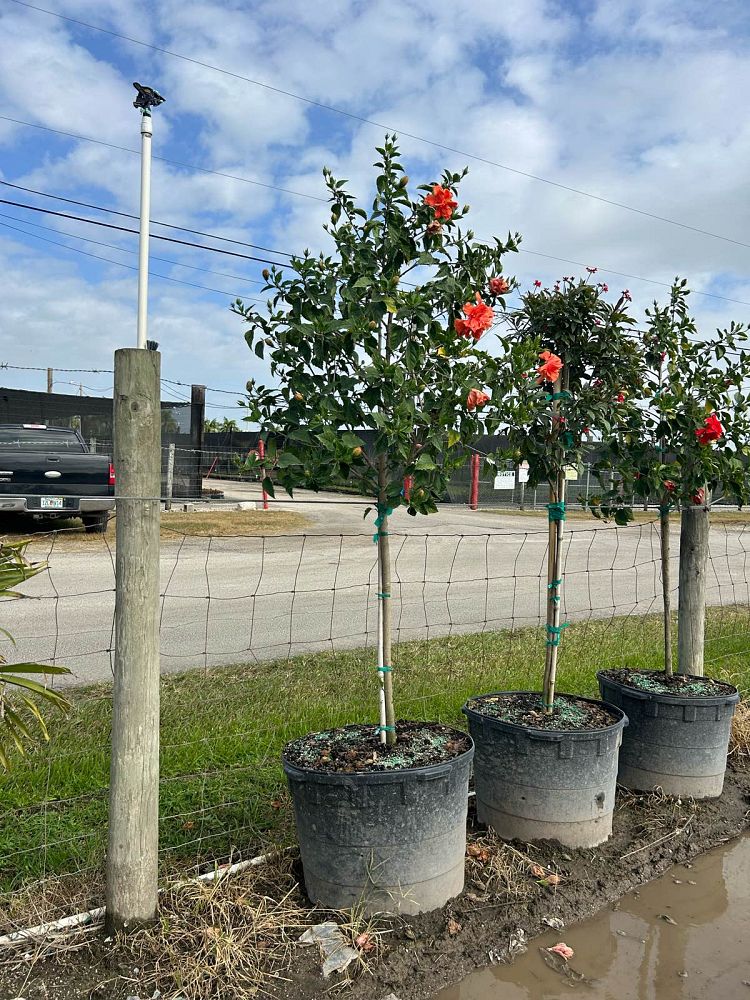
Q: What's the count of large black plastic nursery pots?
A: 3